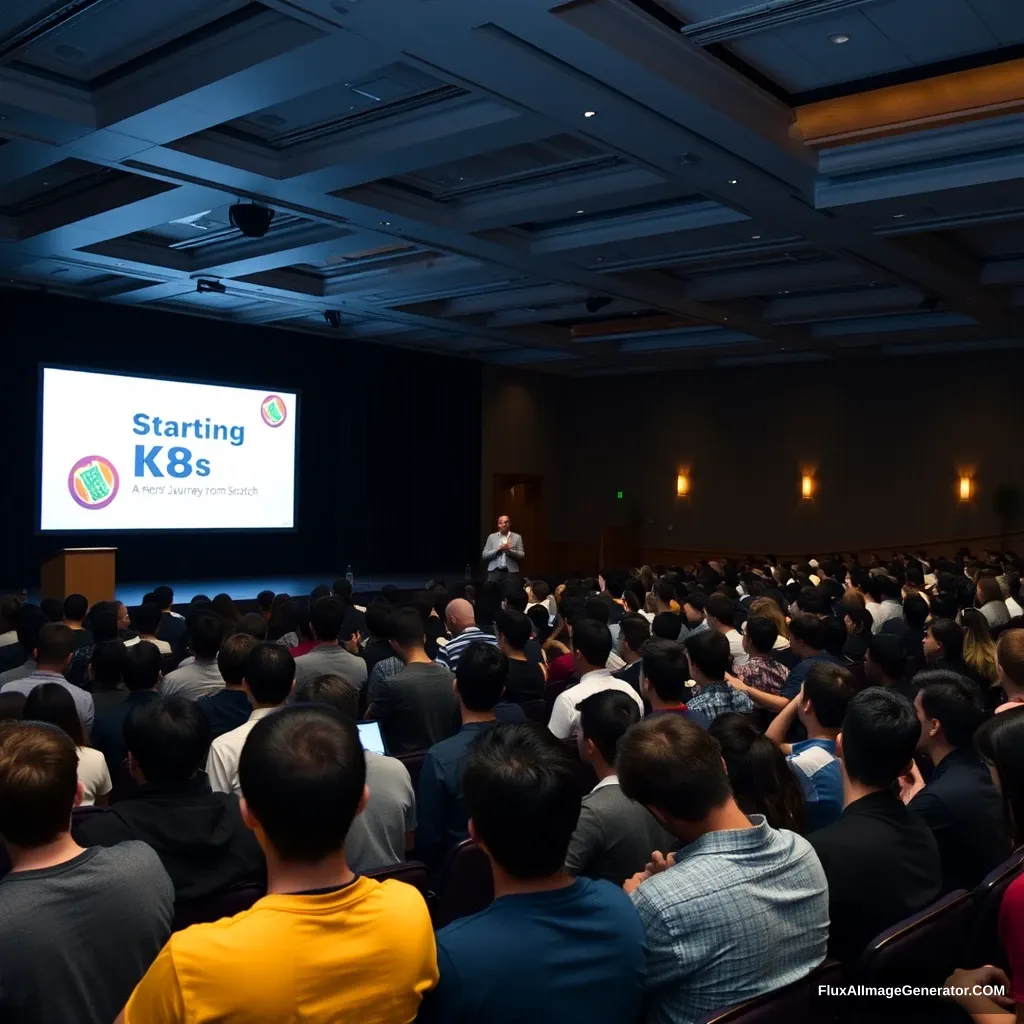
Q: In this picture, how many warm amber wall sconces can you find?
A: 3